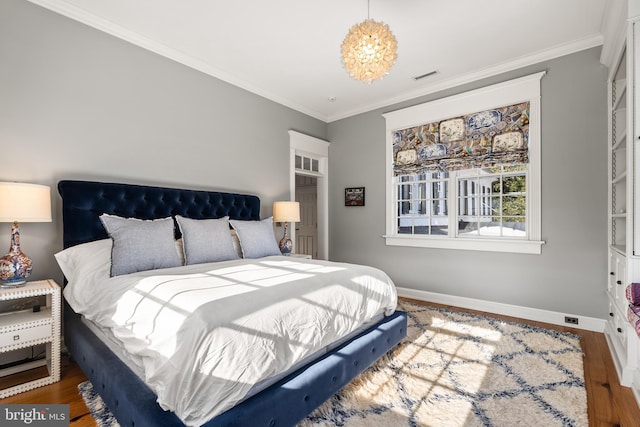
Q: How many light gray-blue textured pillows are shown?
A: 3